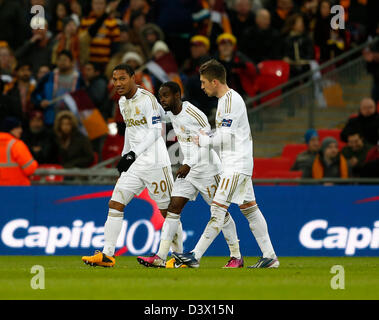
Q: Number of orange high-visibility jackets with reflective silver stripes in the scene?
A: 1